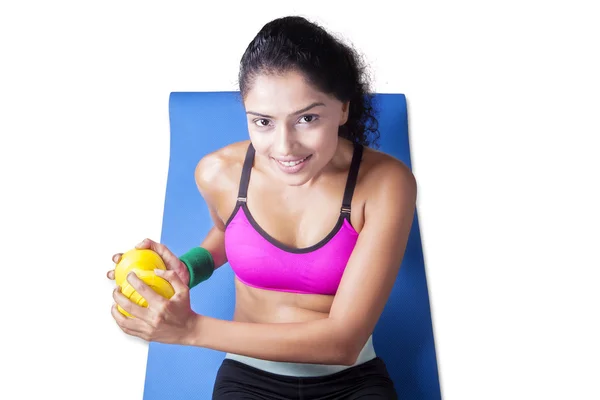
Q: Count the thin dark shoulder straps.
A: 2